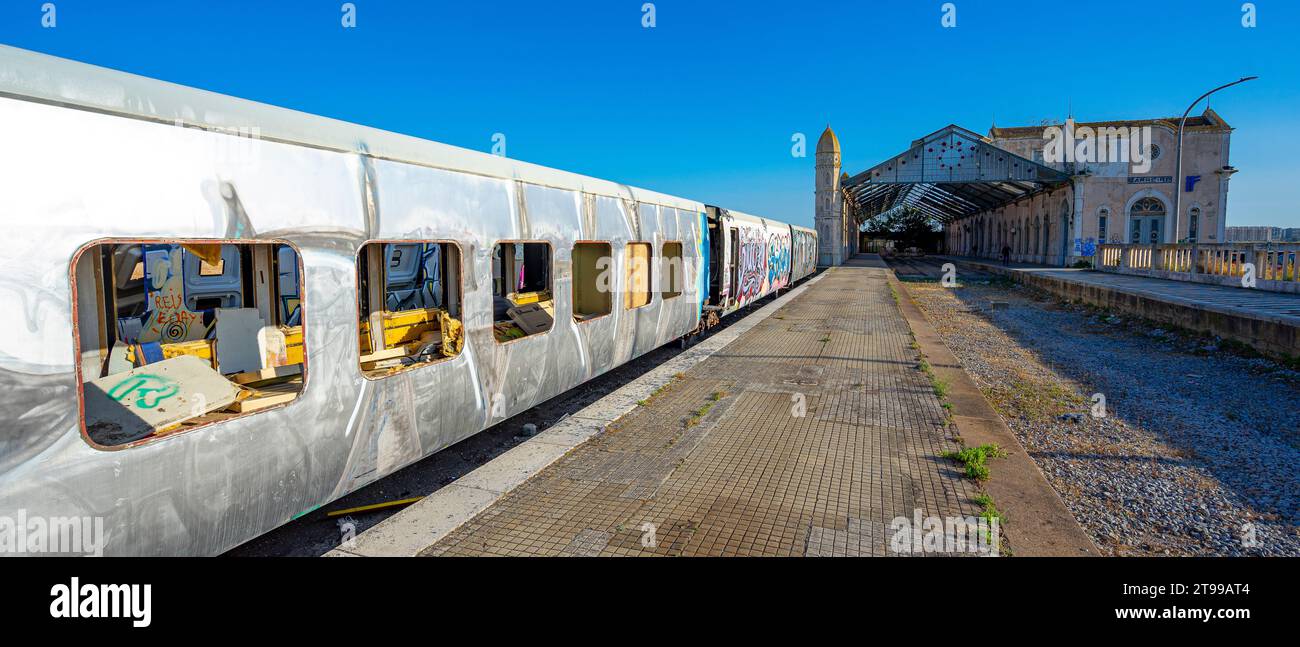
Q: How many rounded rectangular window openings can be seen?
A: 6